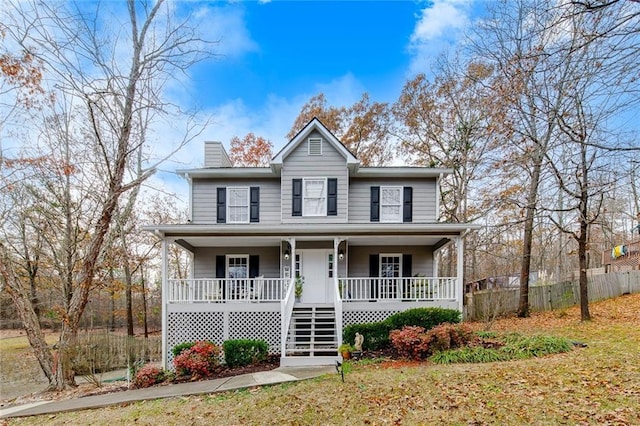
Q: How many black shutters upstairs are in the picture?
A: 6